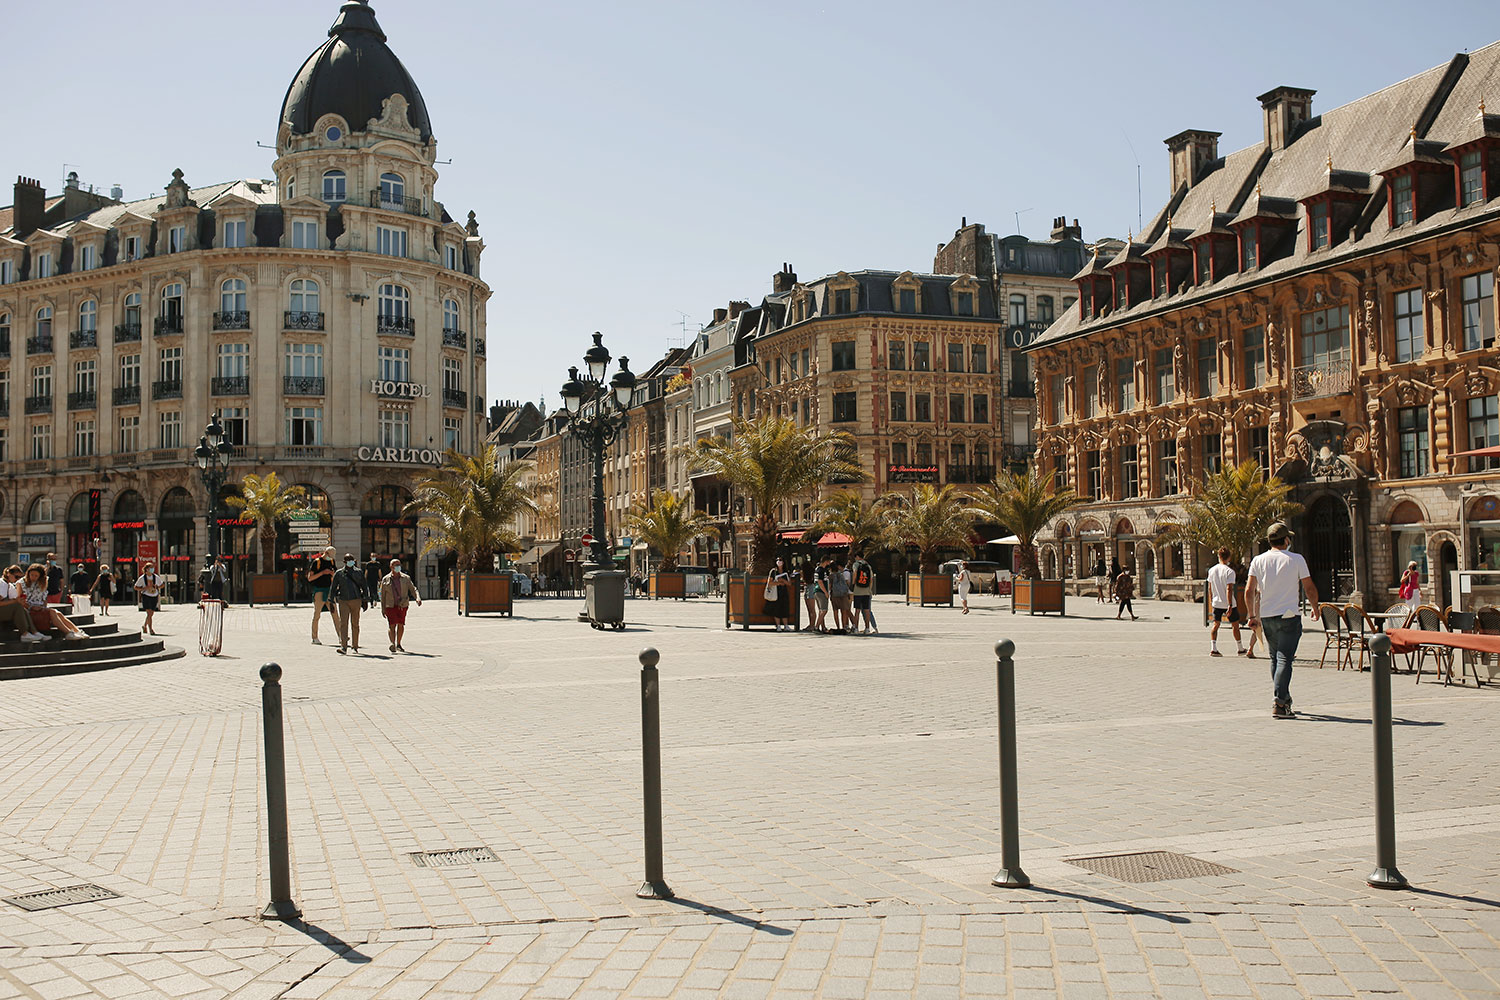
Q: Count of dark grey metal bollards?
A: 4